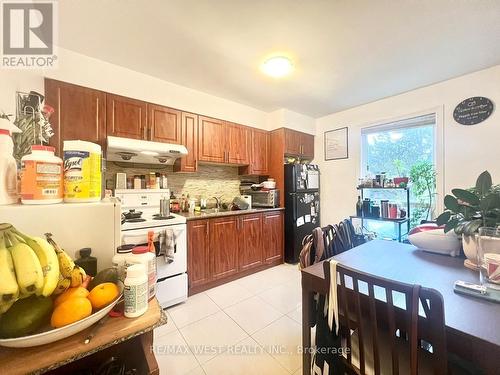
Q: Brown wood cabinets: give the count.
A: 13